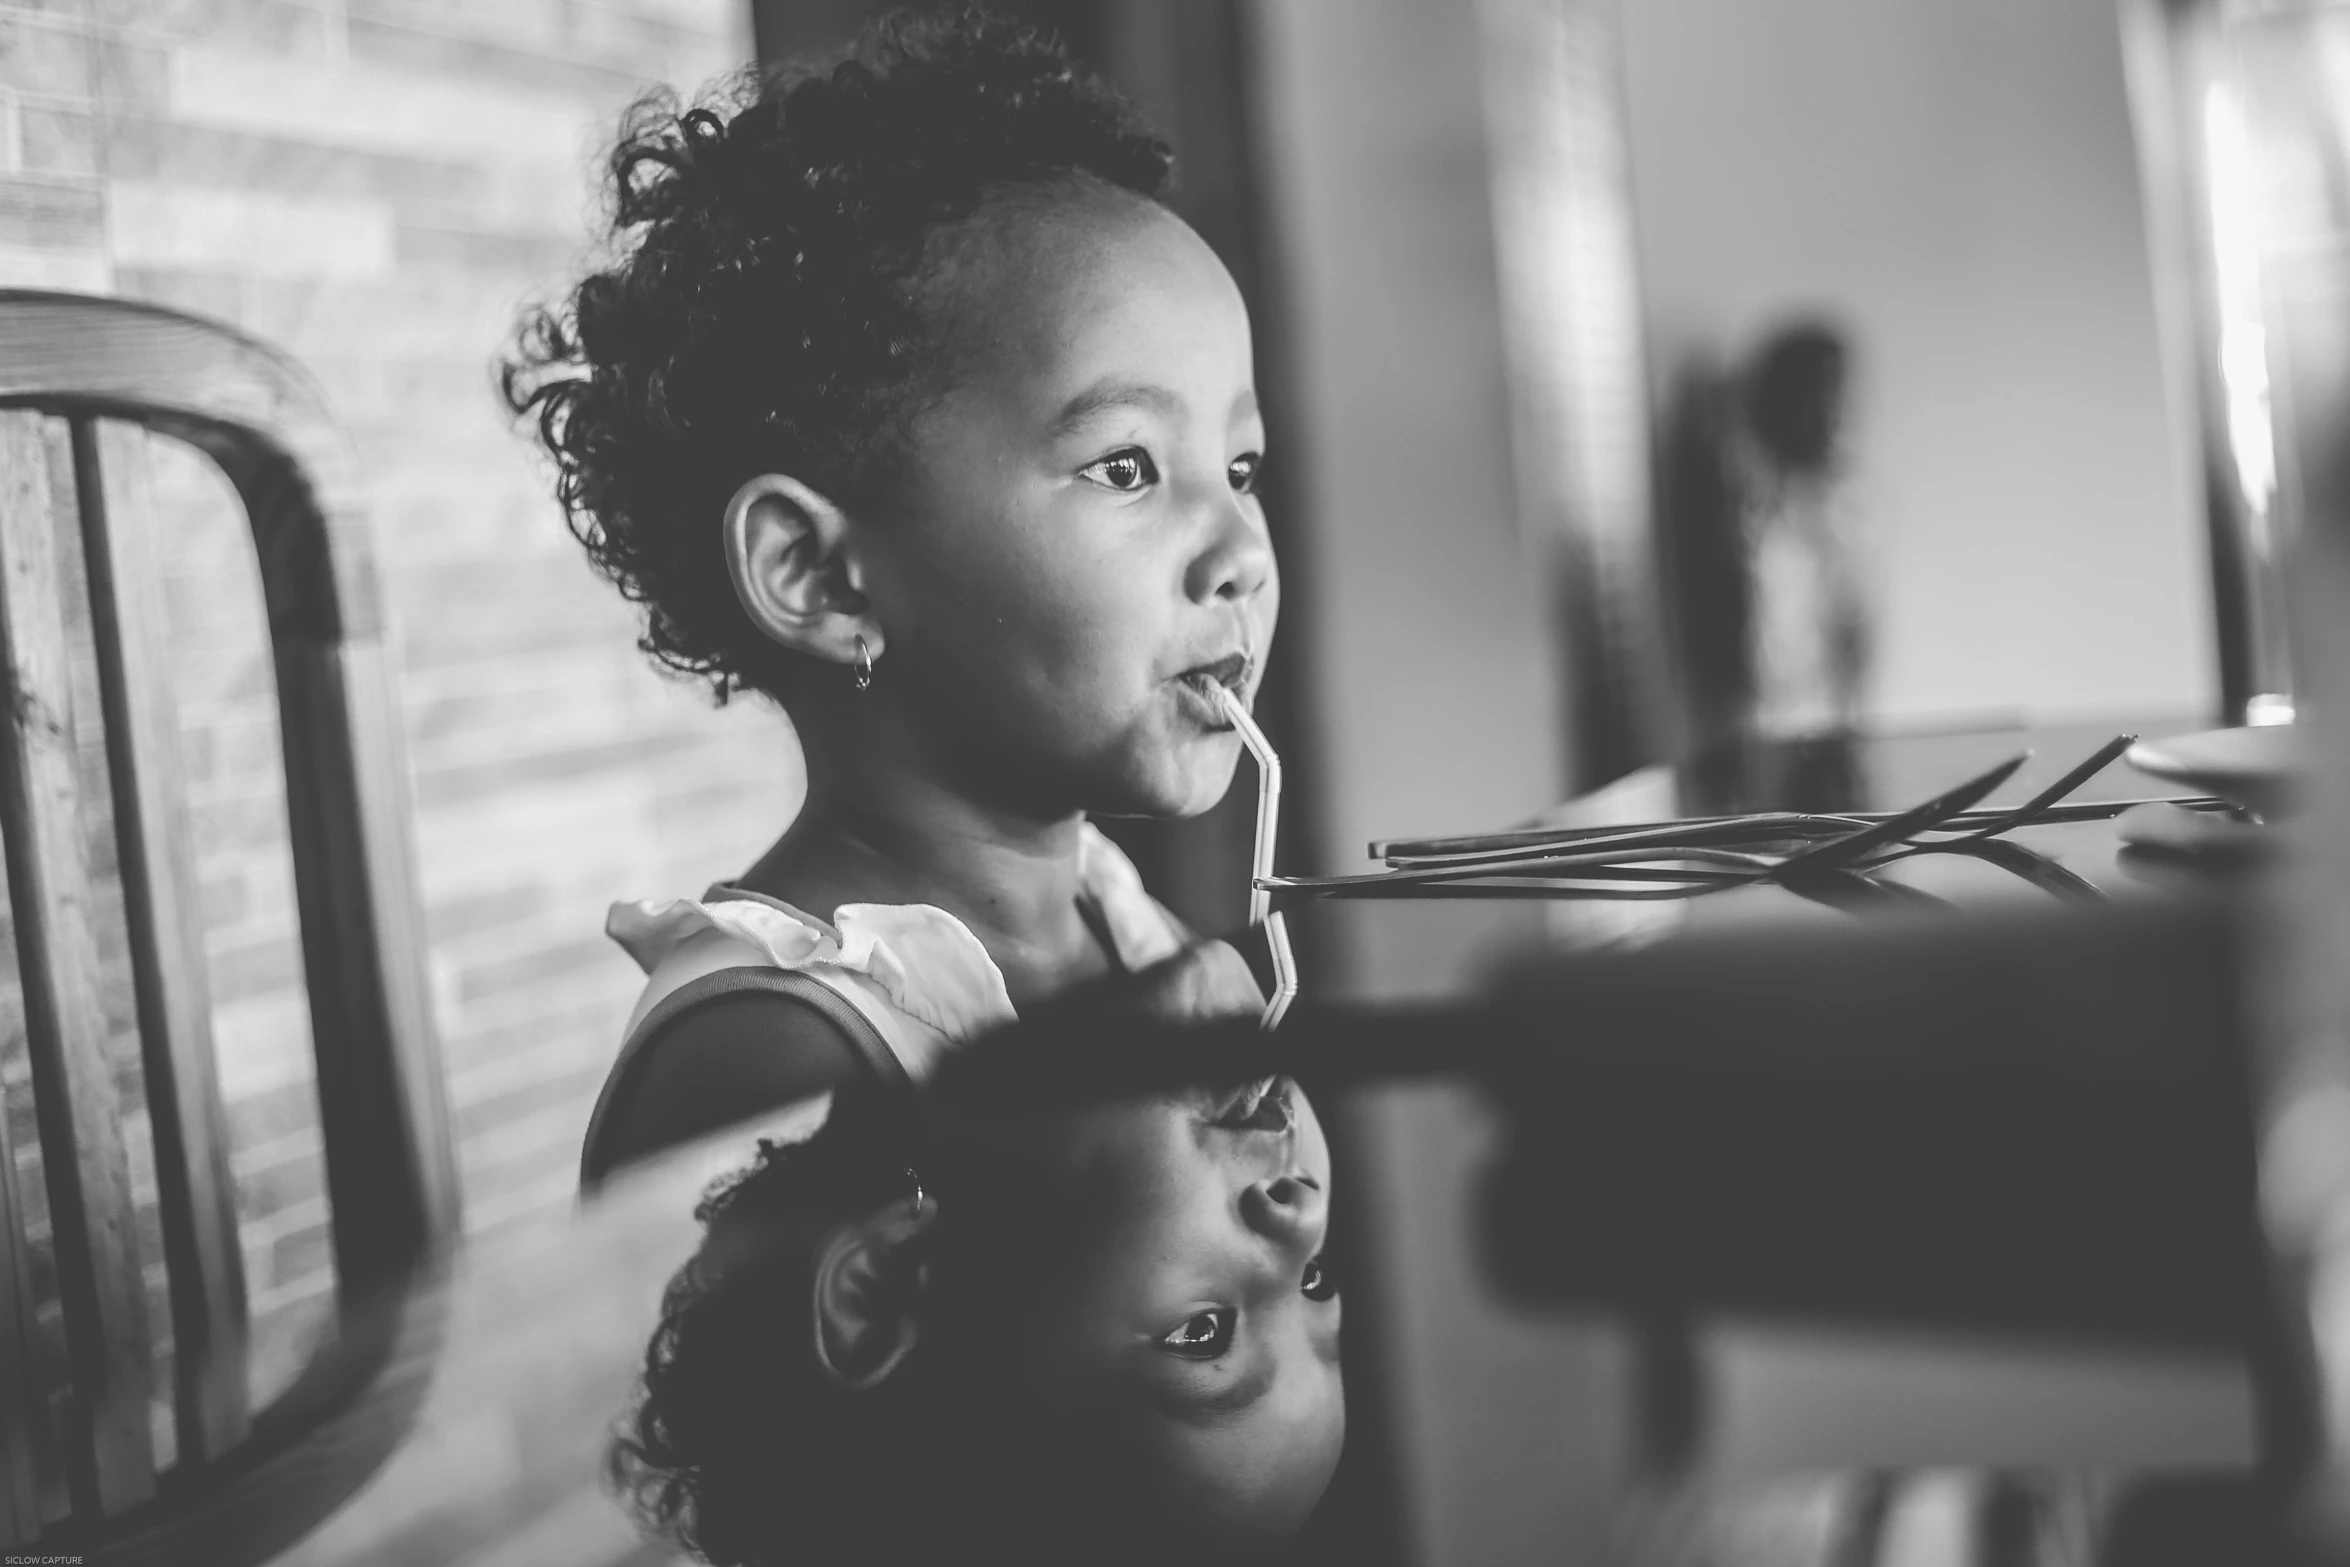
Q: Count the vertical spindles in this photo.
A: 3